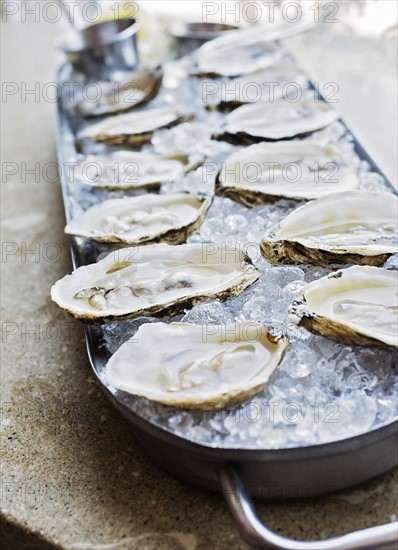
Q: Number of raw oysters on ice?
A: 12